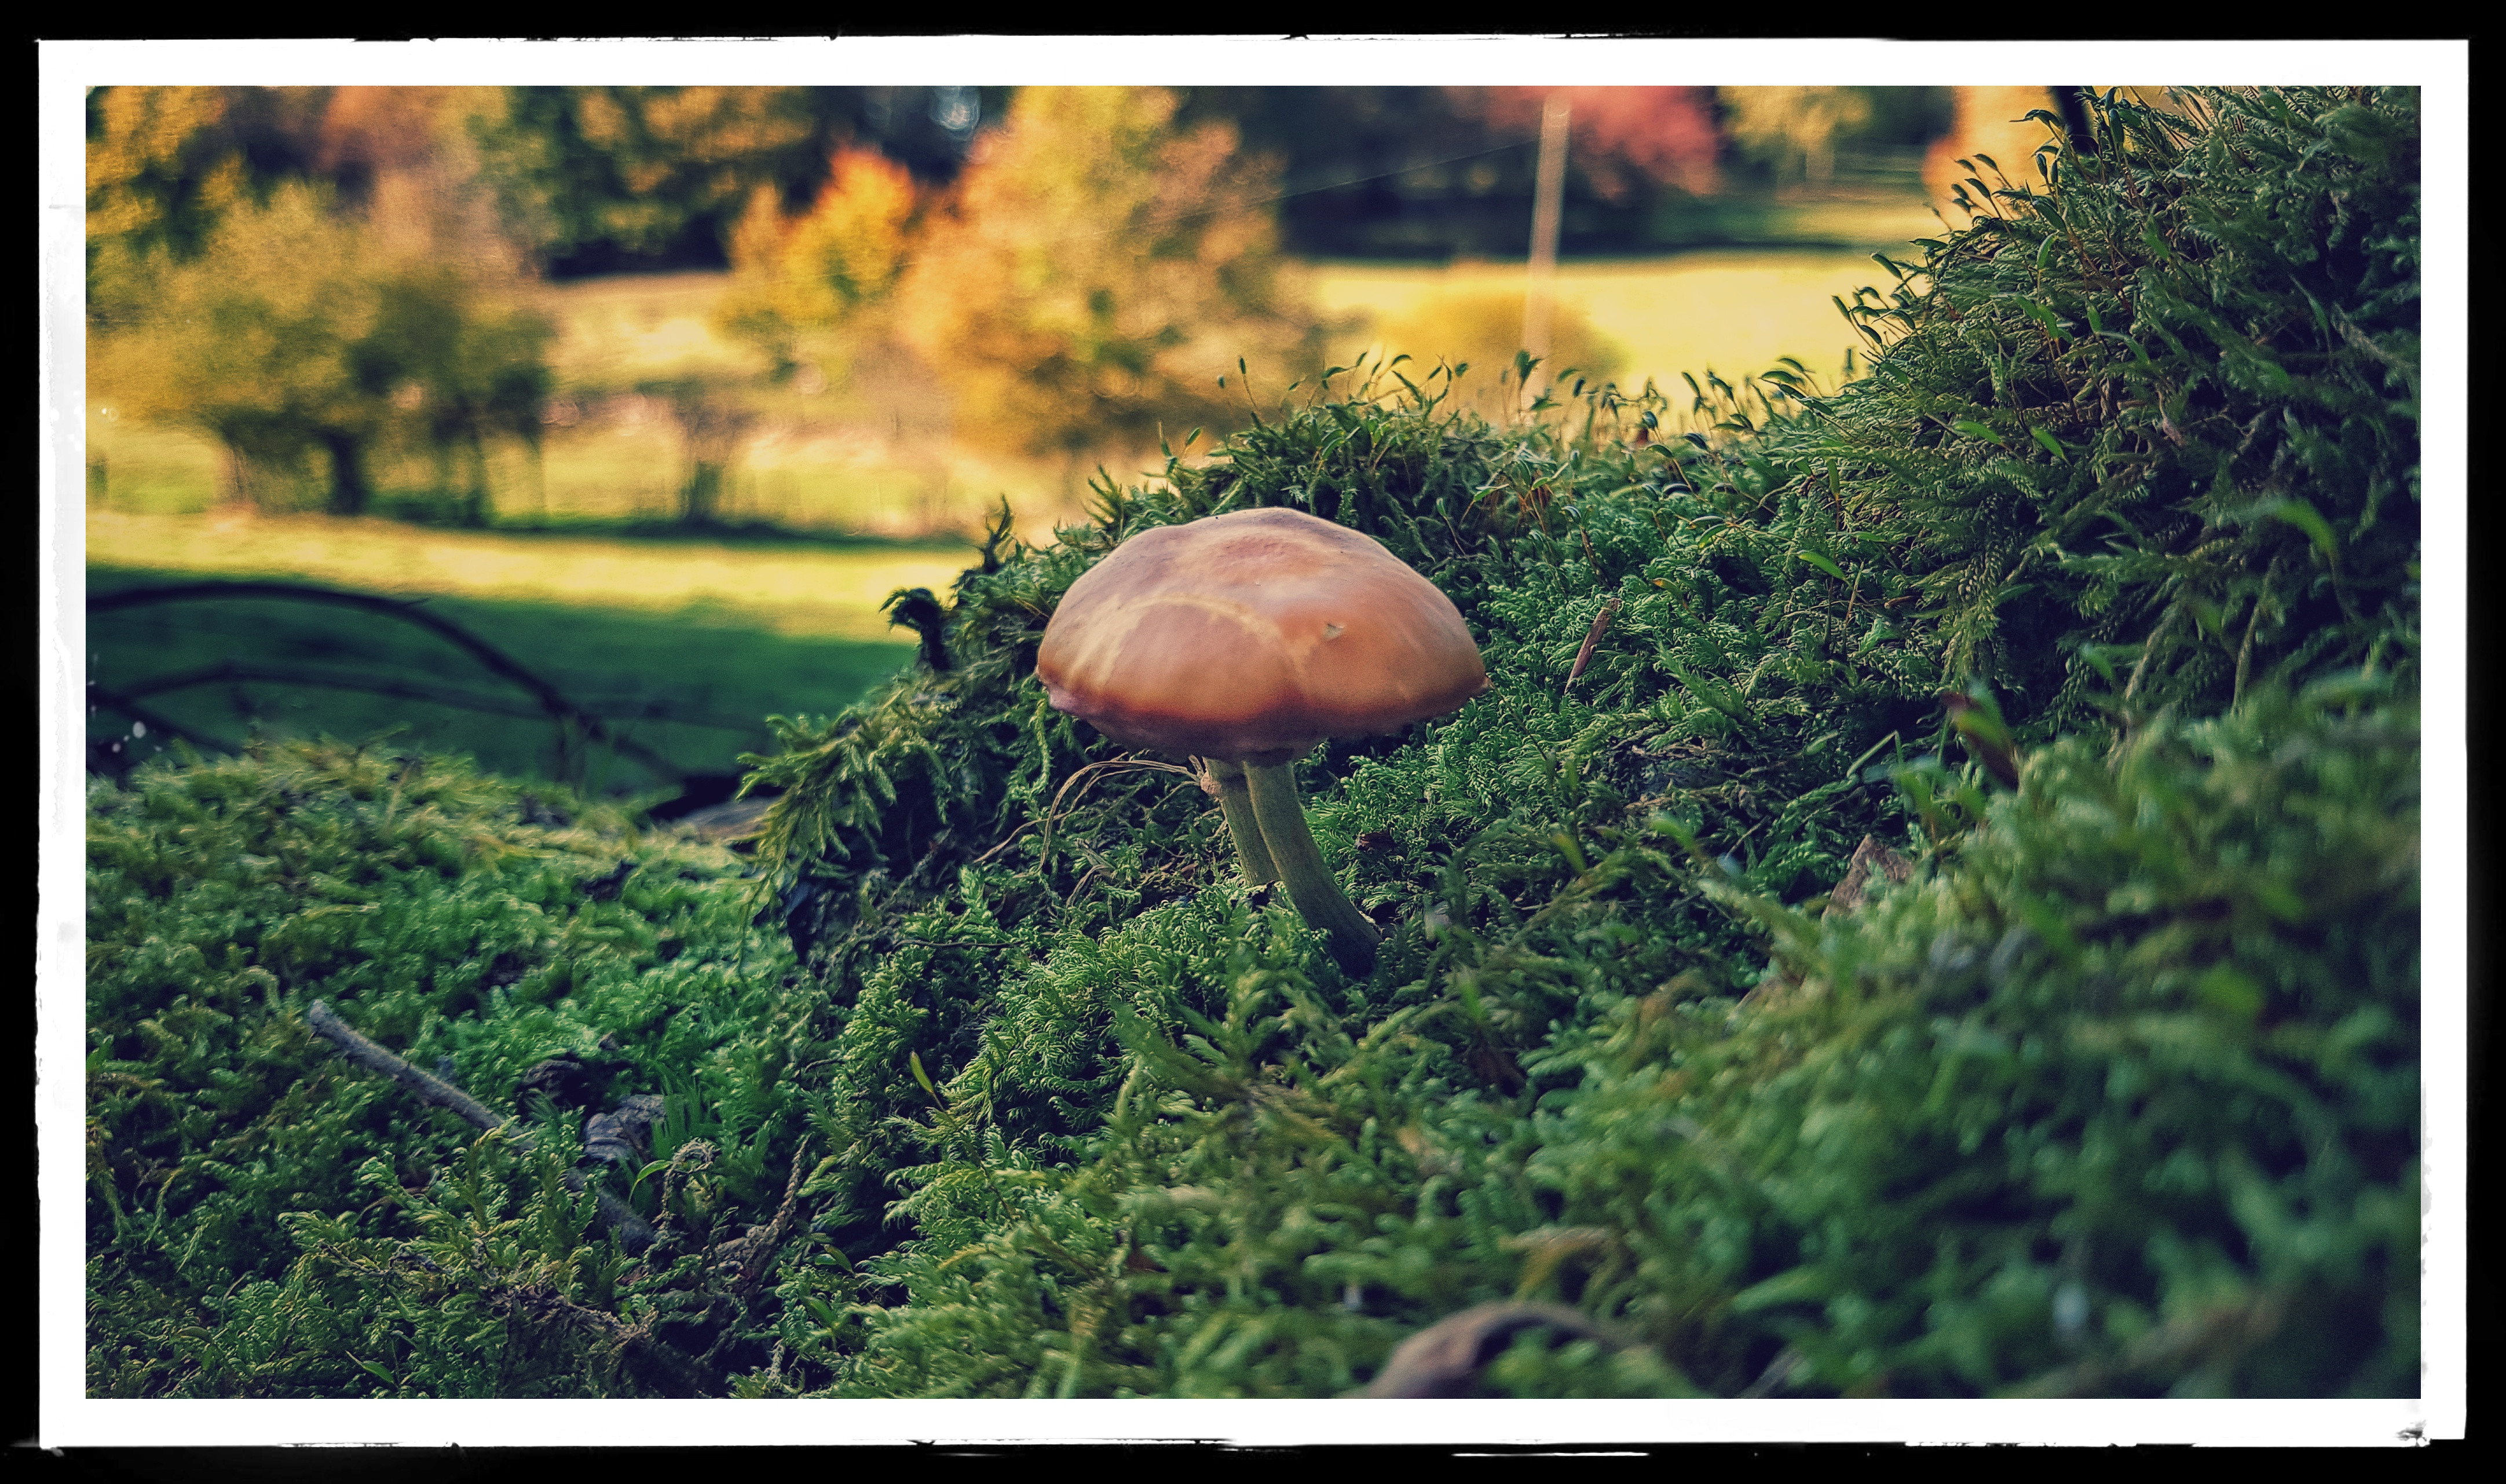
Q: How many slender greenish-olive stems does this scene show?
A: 2